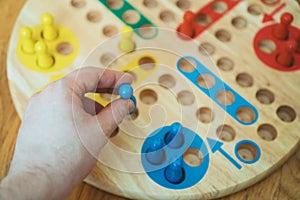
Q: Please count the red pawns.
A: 3